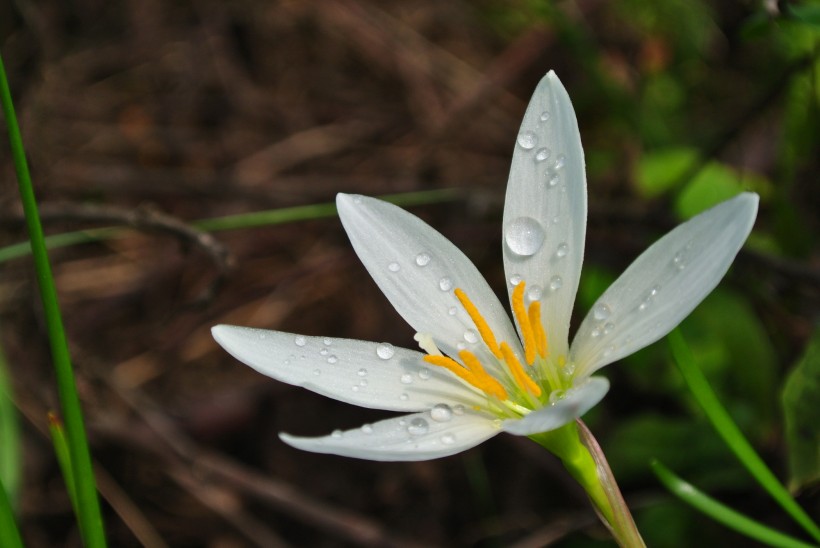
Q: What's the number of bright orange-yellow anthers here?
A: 6